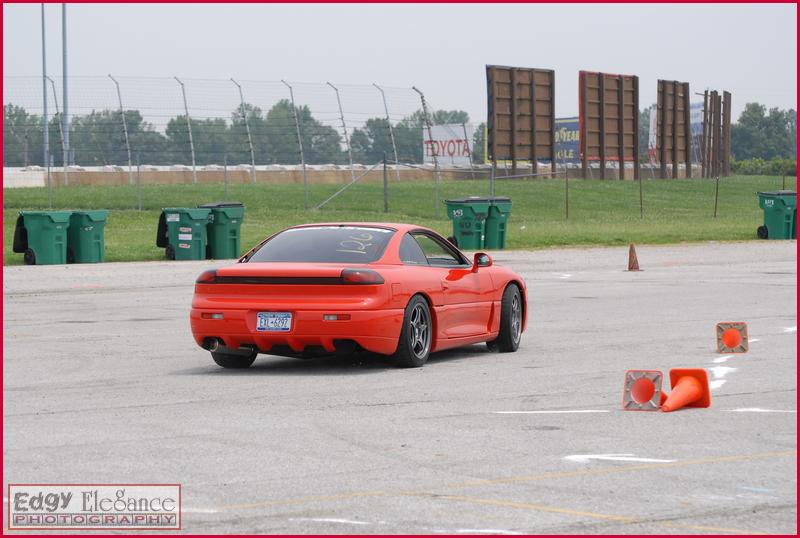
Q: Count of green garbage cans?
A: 7